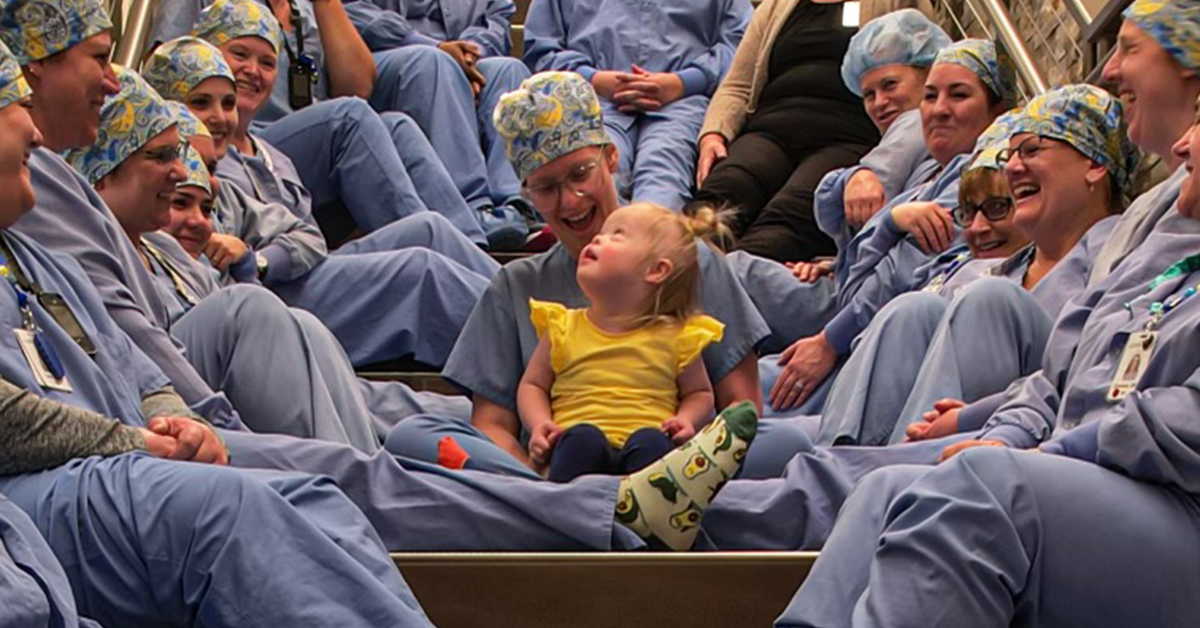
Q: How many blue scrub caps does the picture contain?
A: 1